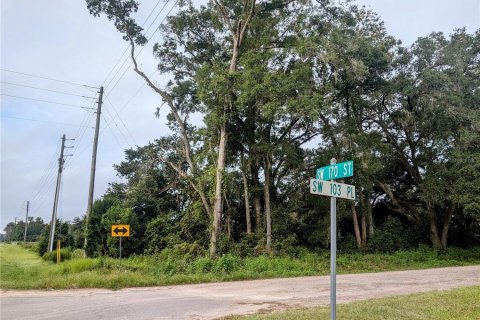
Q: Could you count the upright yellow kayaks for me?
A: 0